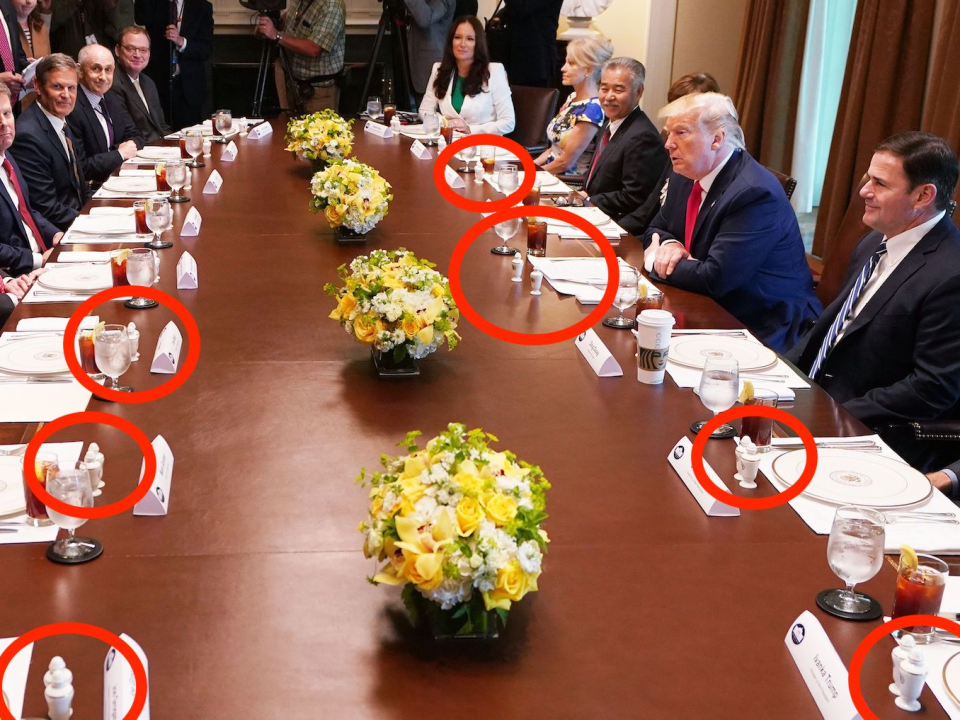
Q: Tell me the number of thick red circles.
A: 7